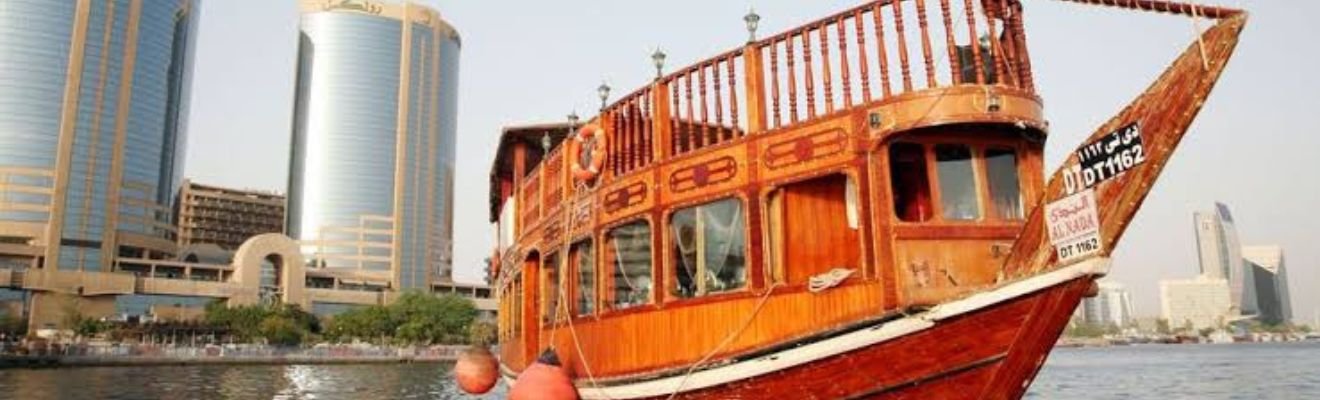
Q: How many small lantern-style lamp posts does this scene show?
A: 5